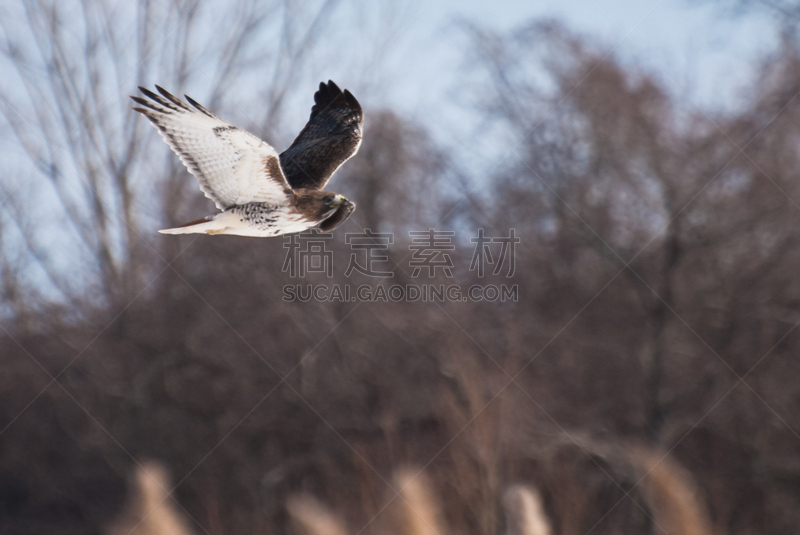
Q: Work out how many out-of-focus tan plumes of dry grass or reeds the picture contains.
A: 5